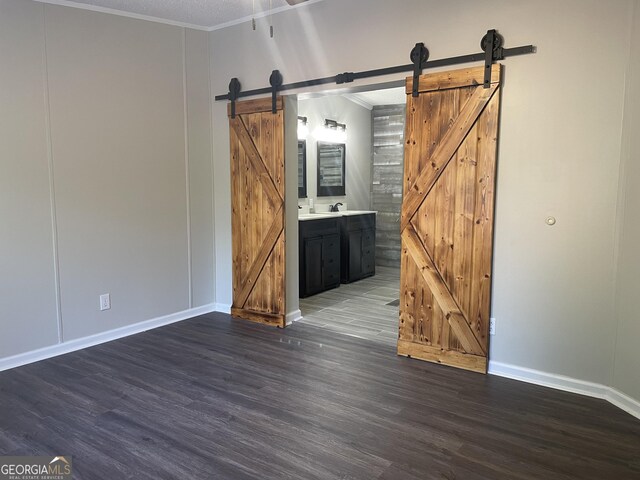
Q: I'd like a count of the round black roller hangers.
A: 4